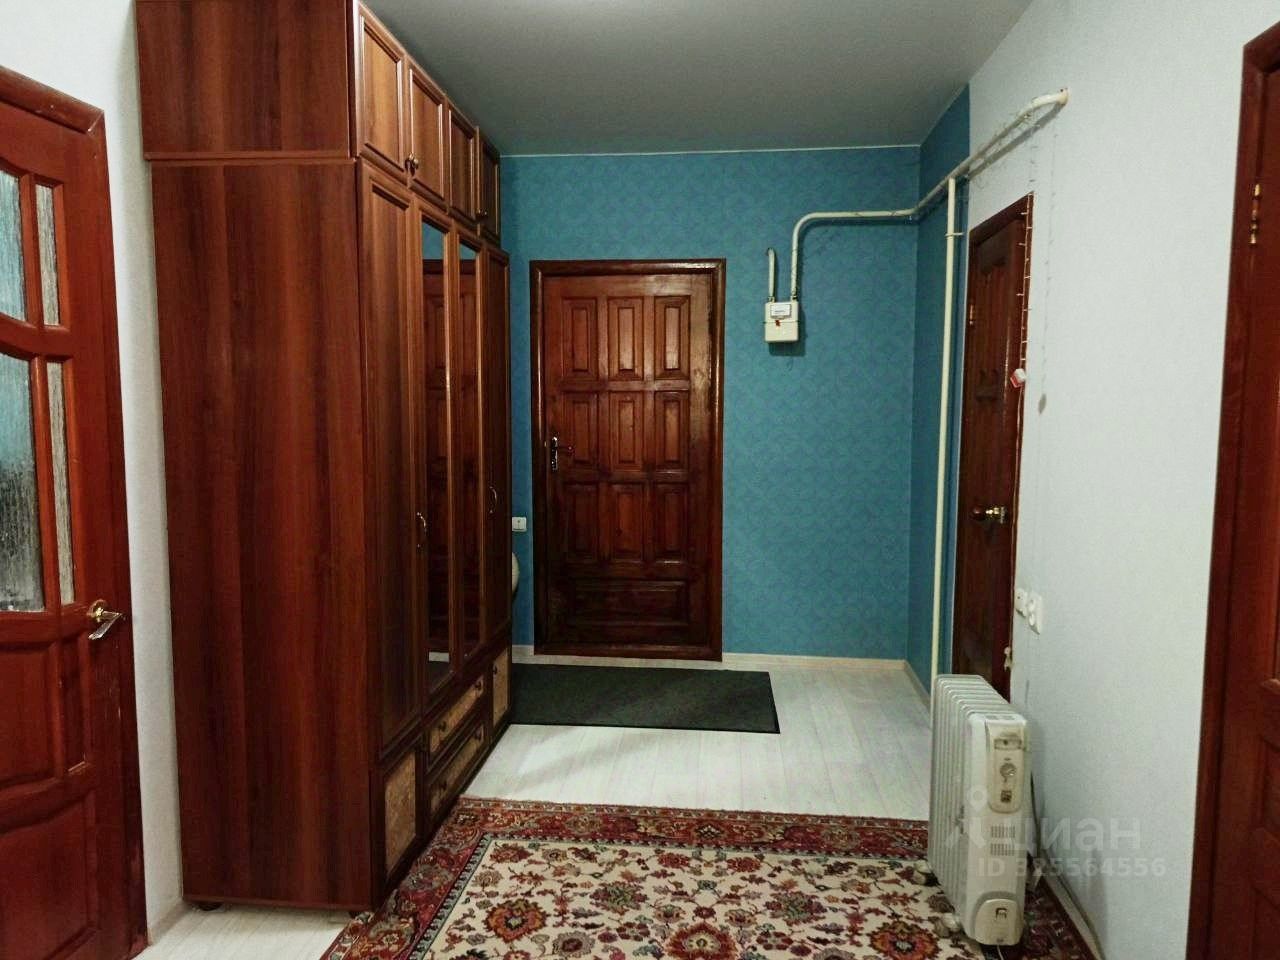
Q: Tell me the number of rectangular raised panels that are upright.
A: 9